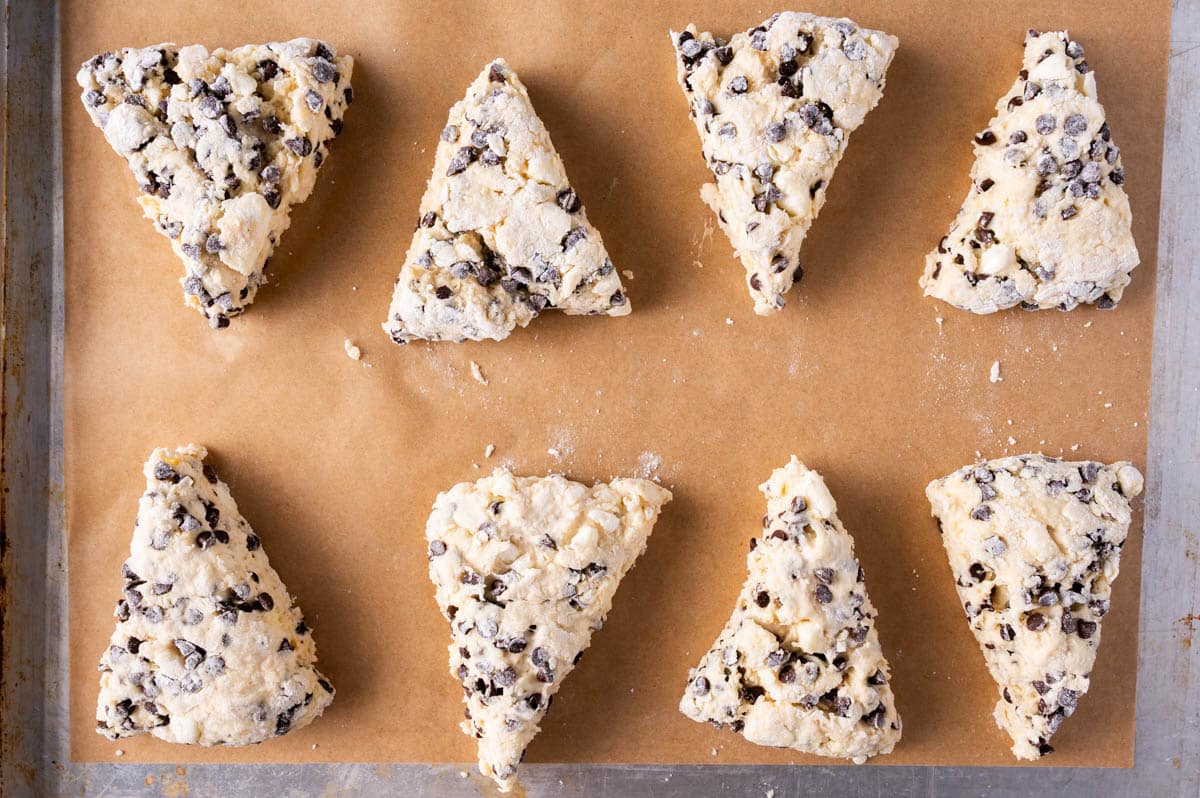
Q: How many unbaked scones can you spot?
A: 8